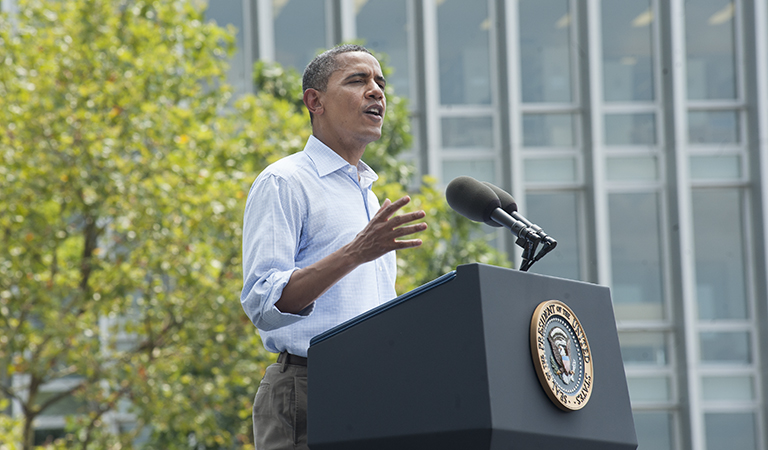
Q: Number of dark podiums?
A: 1